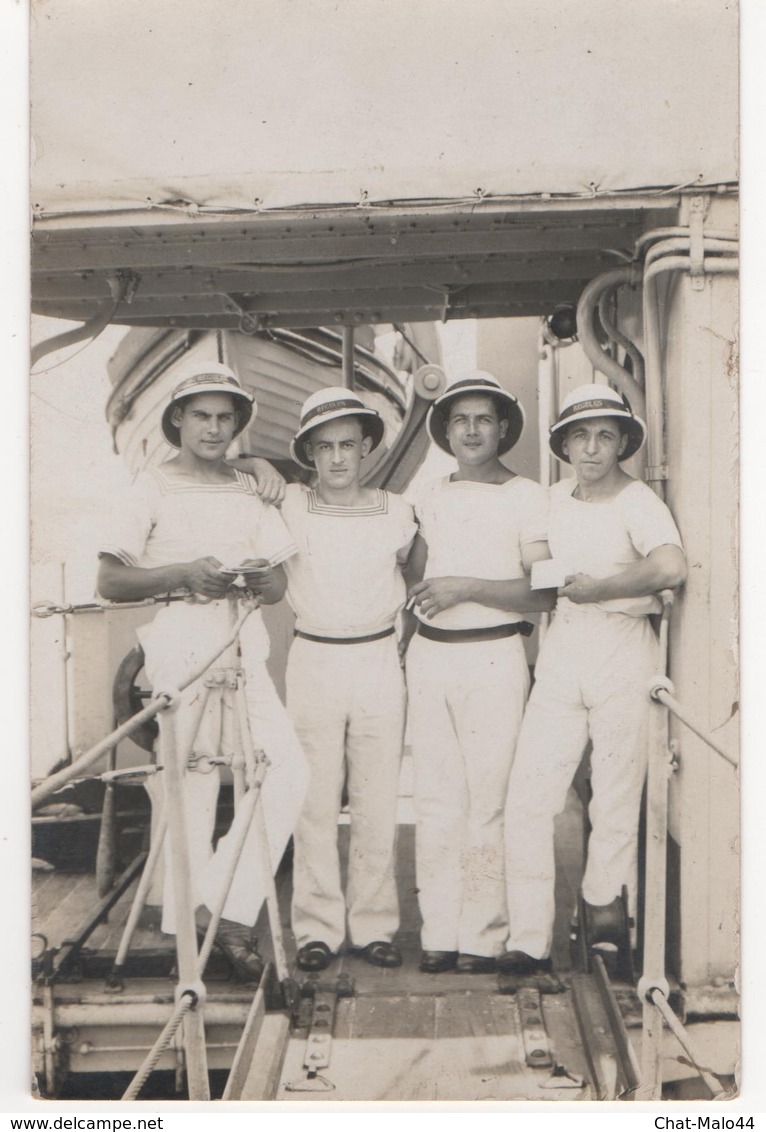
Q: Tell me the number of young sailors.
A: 4